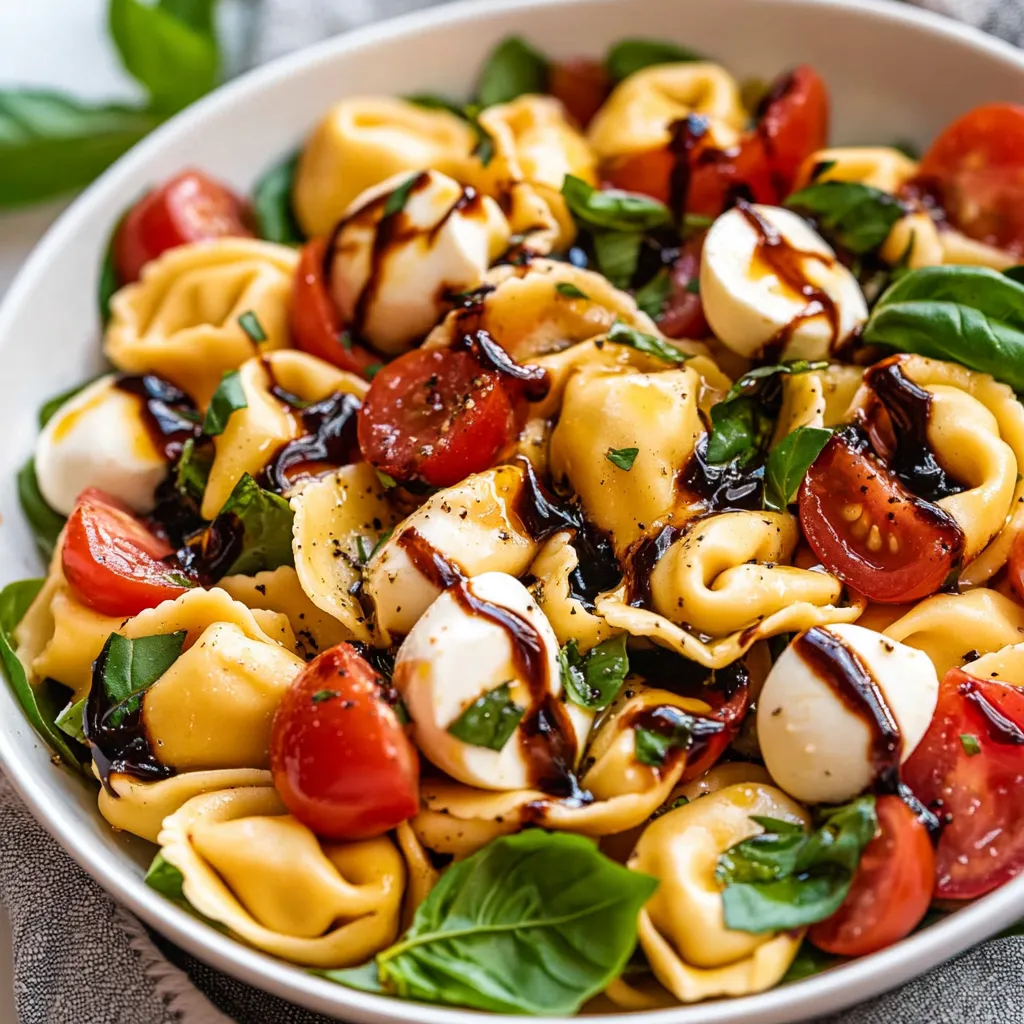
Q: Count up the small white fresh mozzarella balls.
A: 6